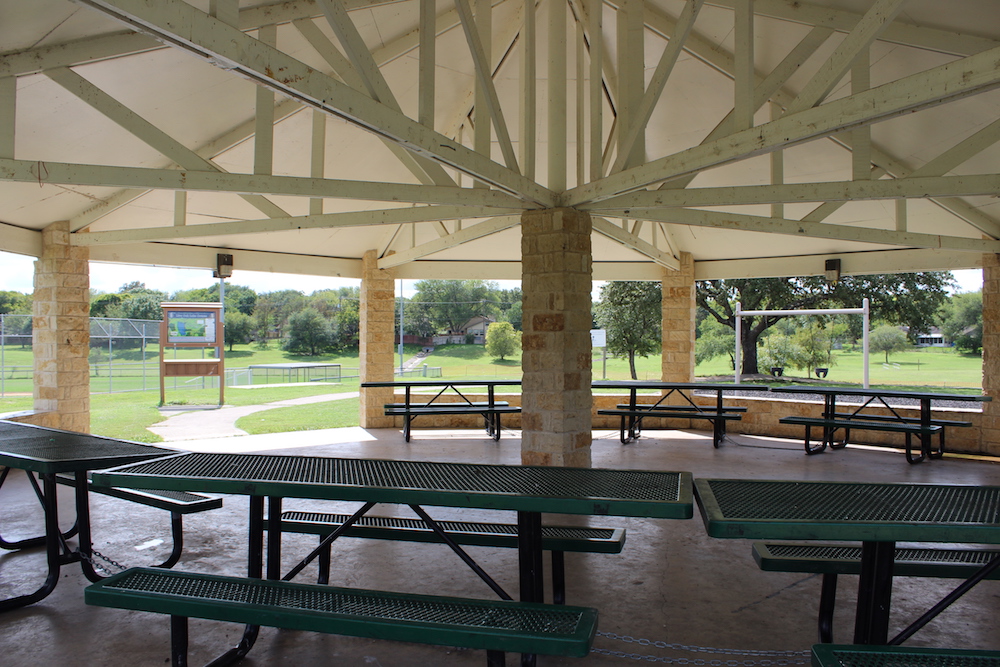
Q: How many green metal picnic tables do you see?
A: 6